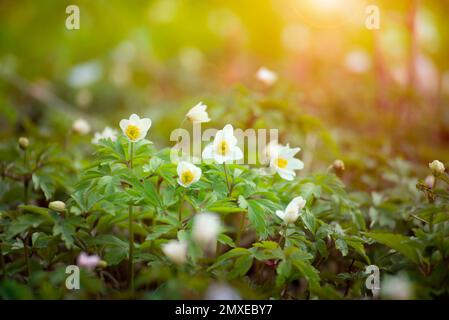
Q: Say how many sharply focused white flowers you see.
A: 6